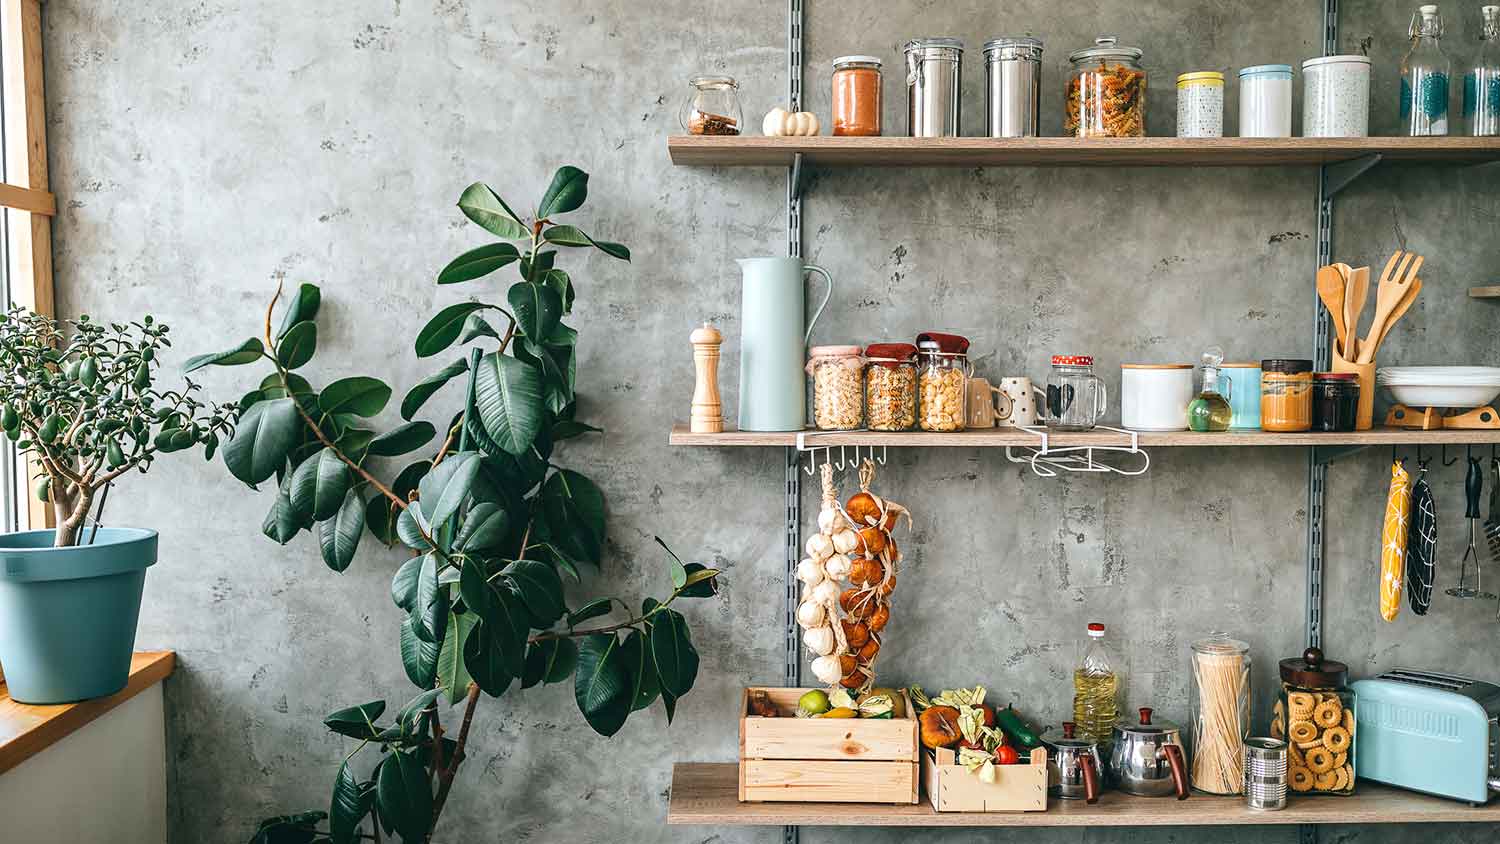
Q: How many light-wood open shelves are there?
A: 3